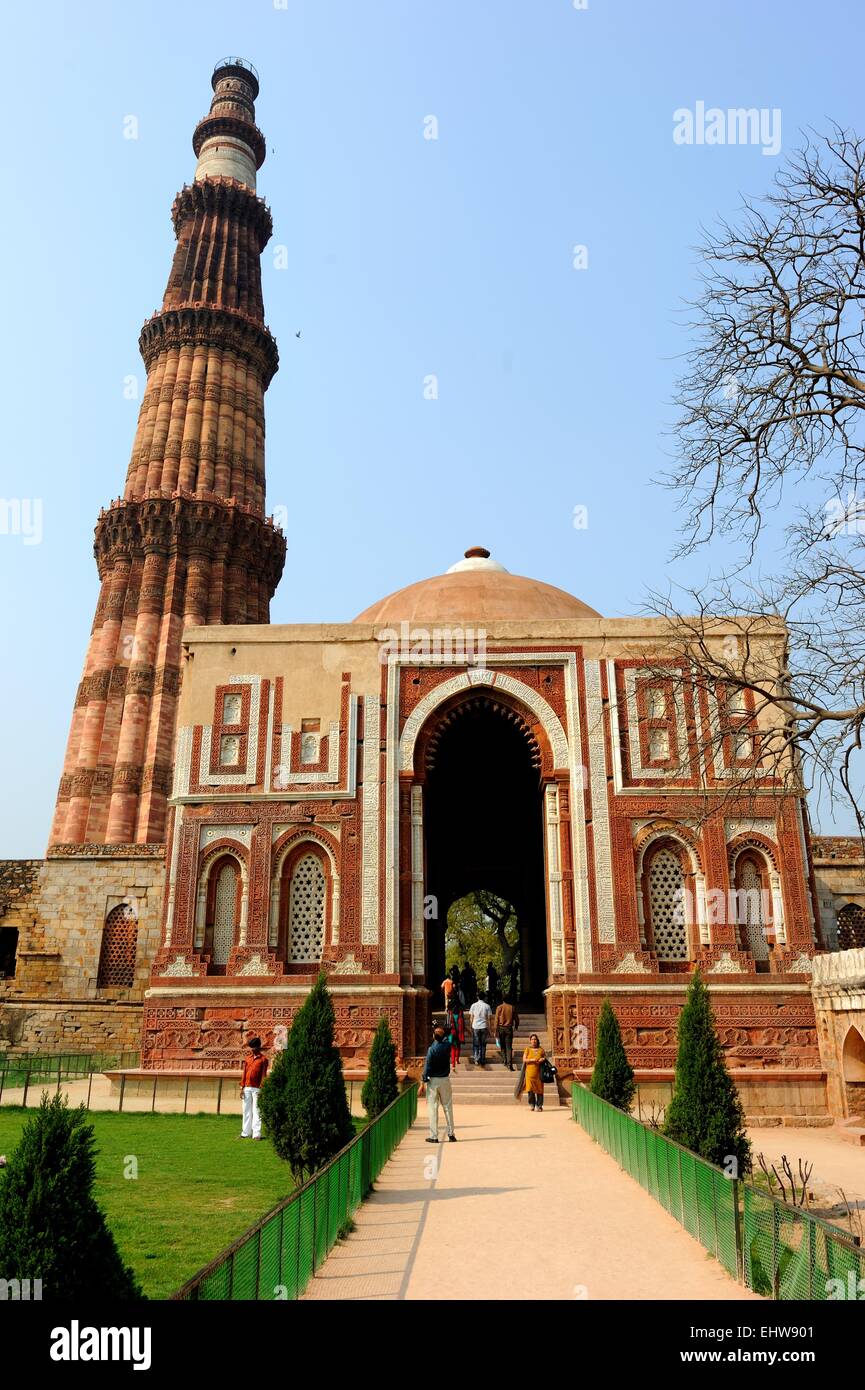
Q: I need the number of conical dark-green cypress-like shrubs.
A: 5